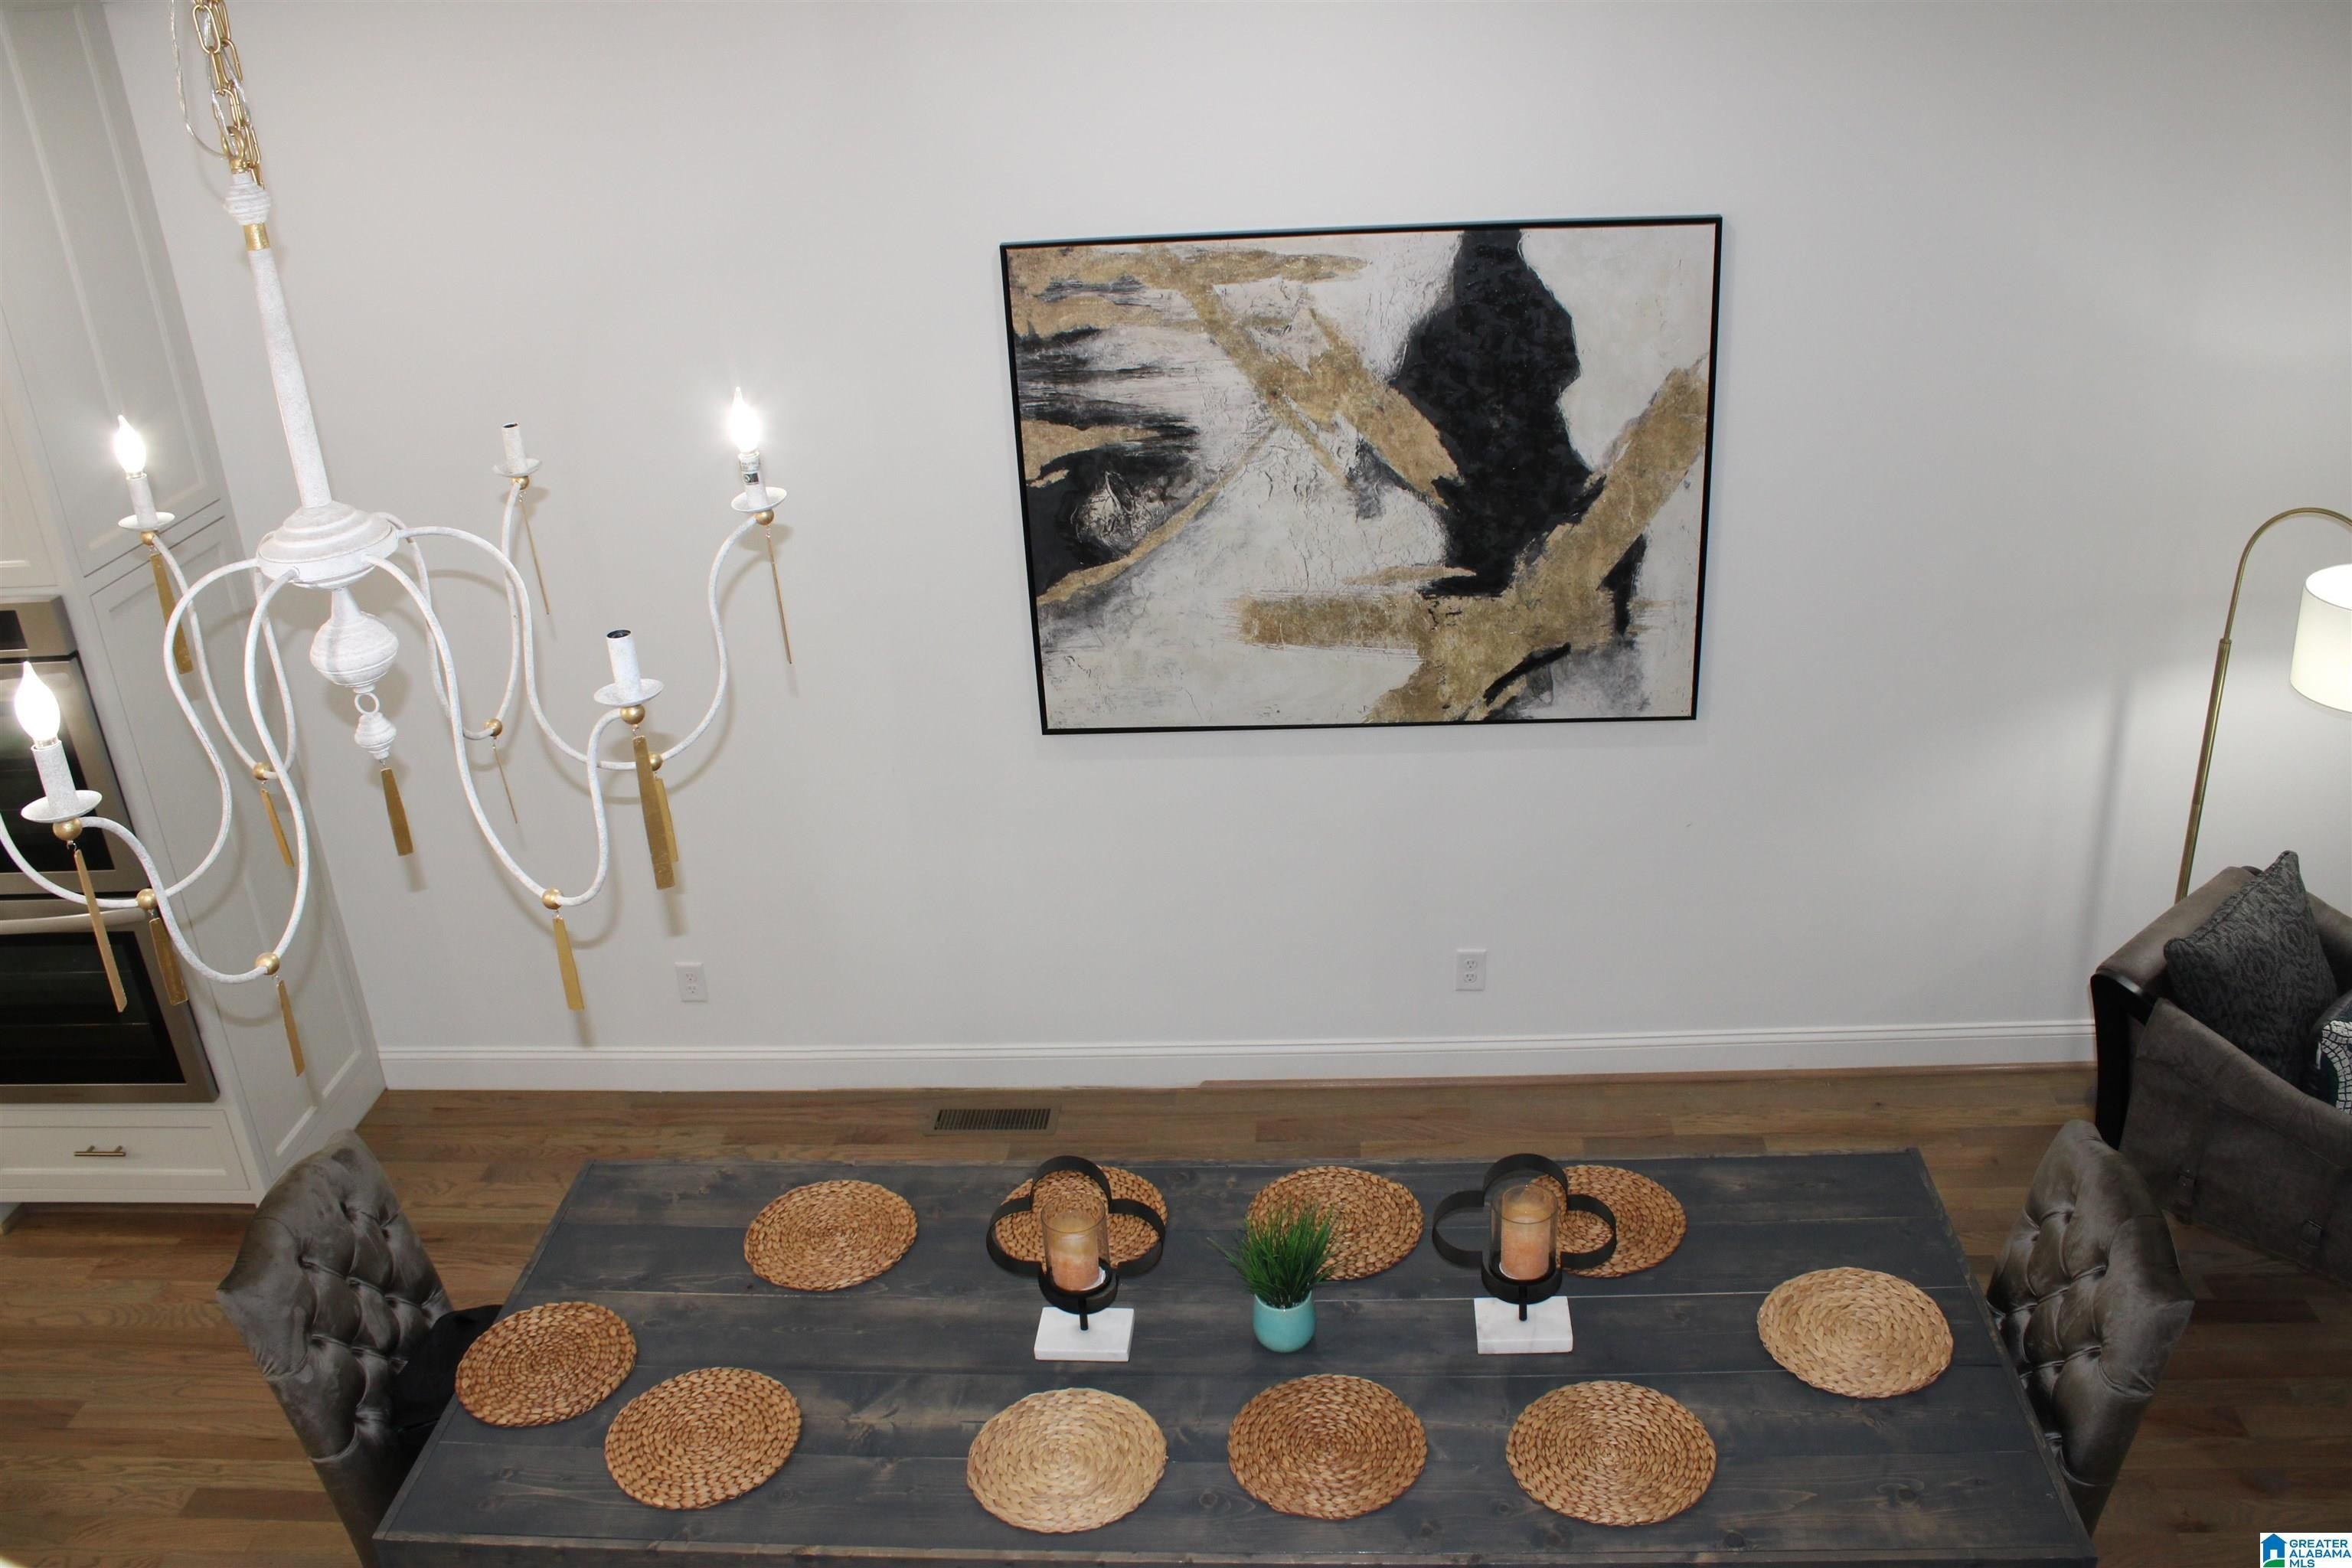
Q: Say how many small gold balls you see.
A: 11